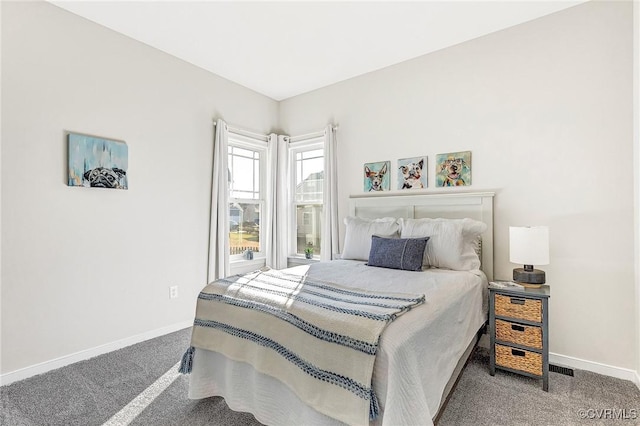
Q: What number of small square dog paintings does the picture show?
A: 3